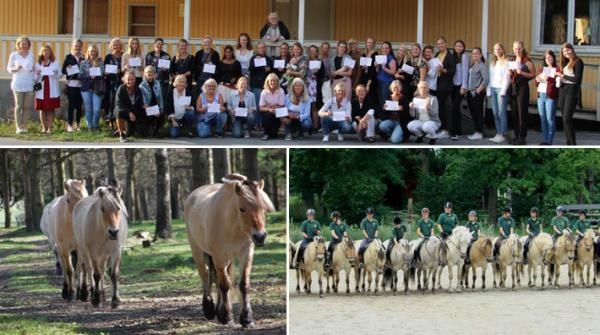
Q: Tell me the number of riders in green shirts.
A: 11